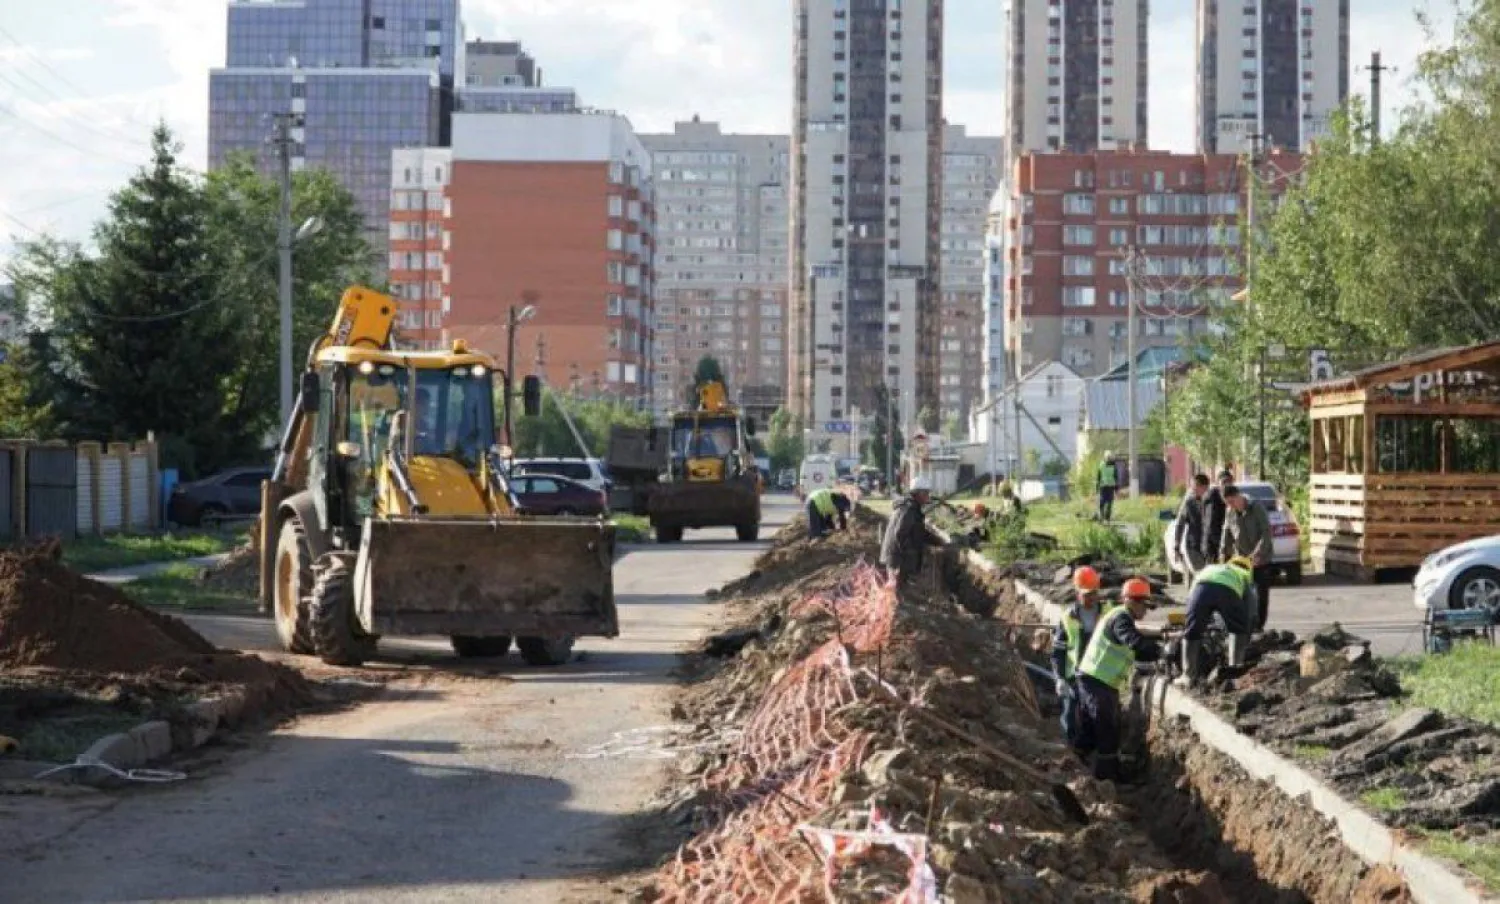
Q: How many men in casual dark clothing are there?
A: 3